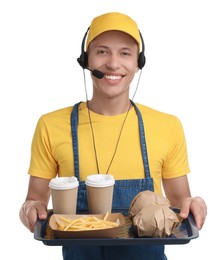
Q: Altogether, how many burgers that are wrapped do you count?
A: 2